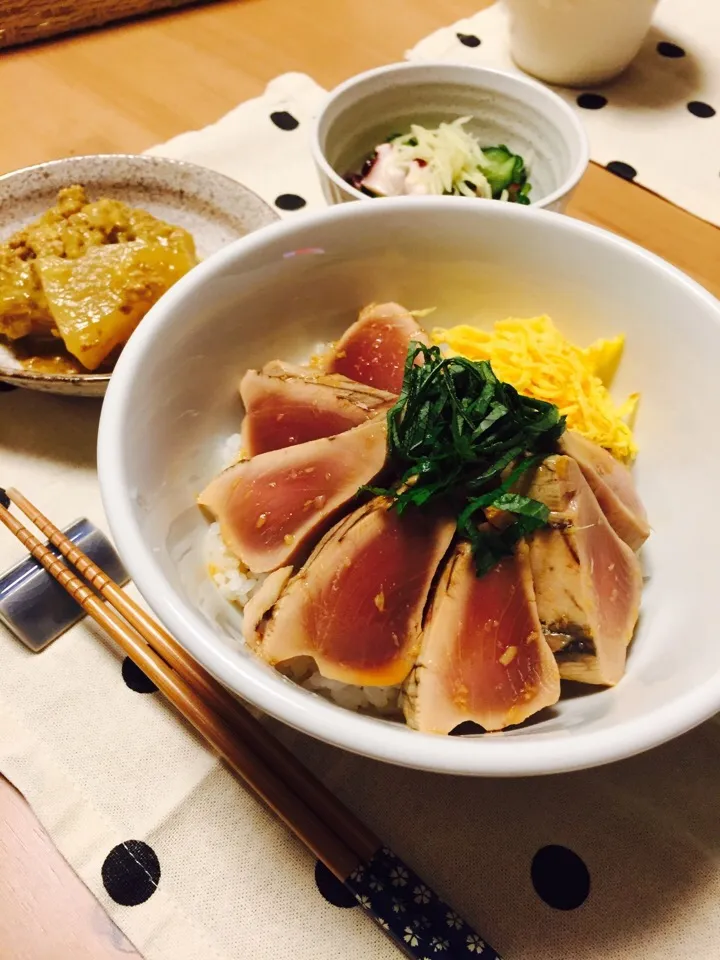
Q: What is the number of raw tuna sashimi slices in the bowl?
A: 7